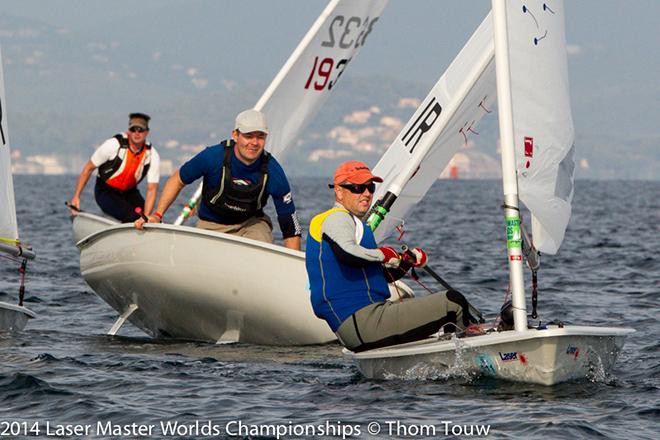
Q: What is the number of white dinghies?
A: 4